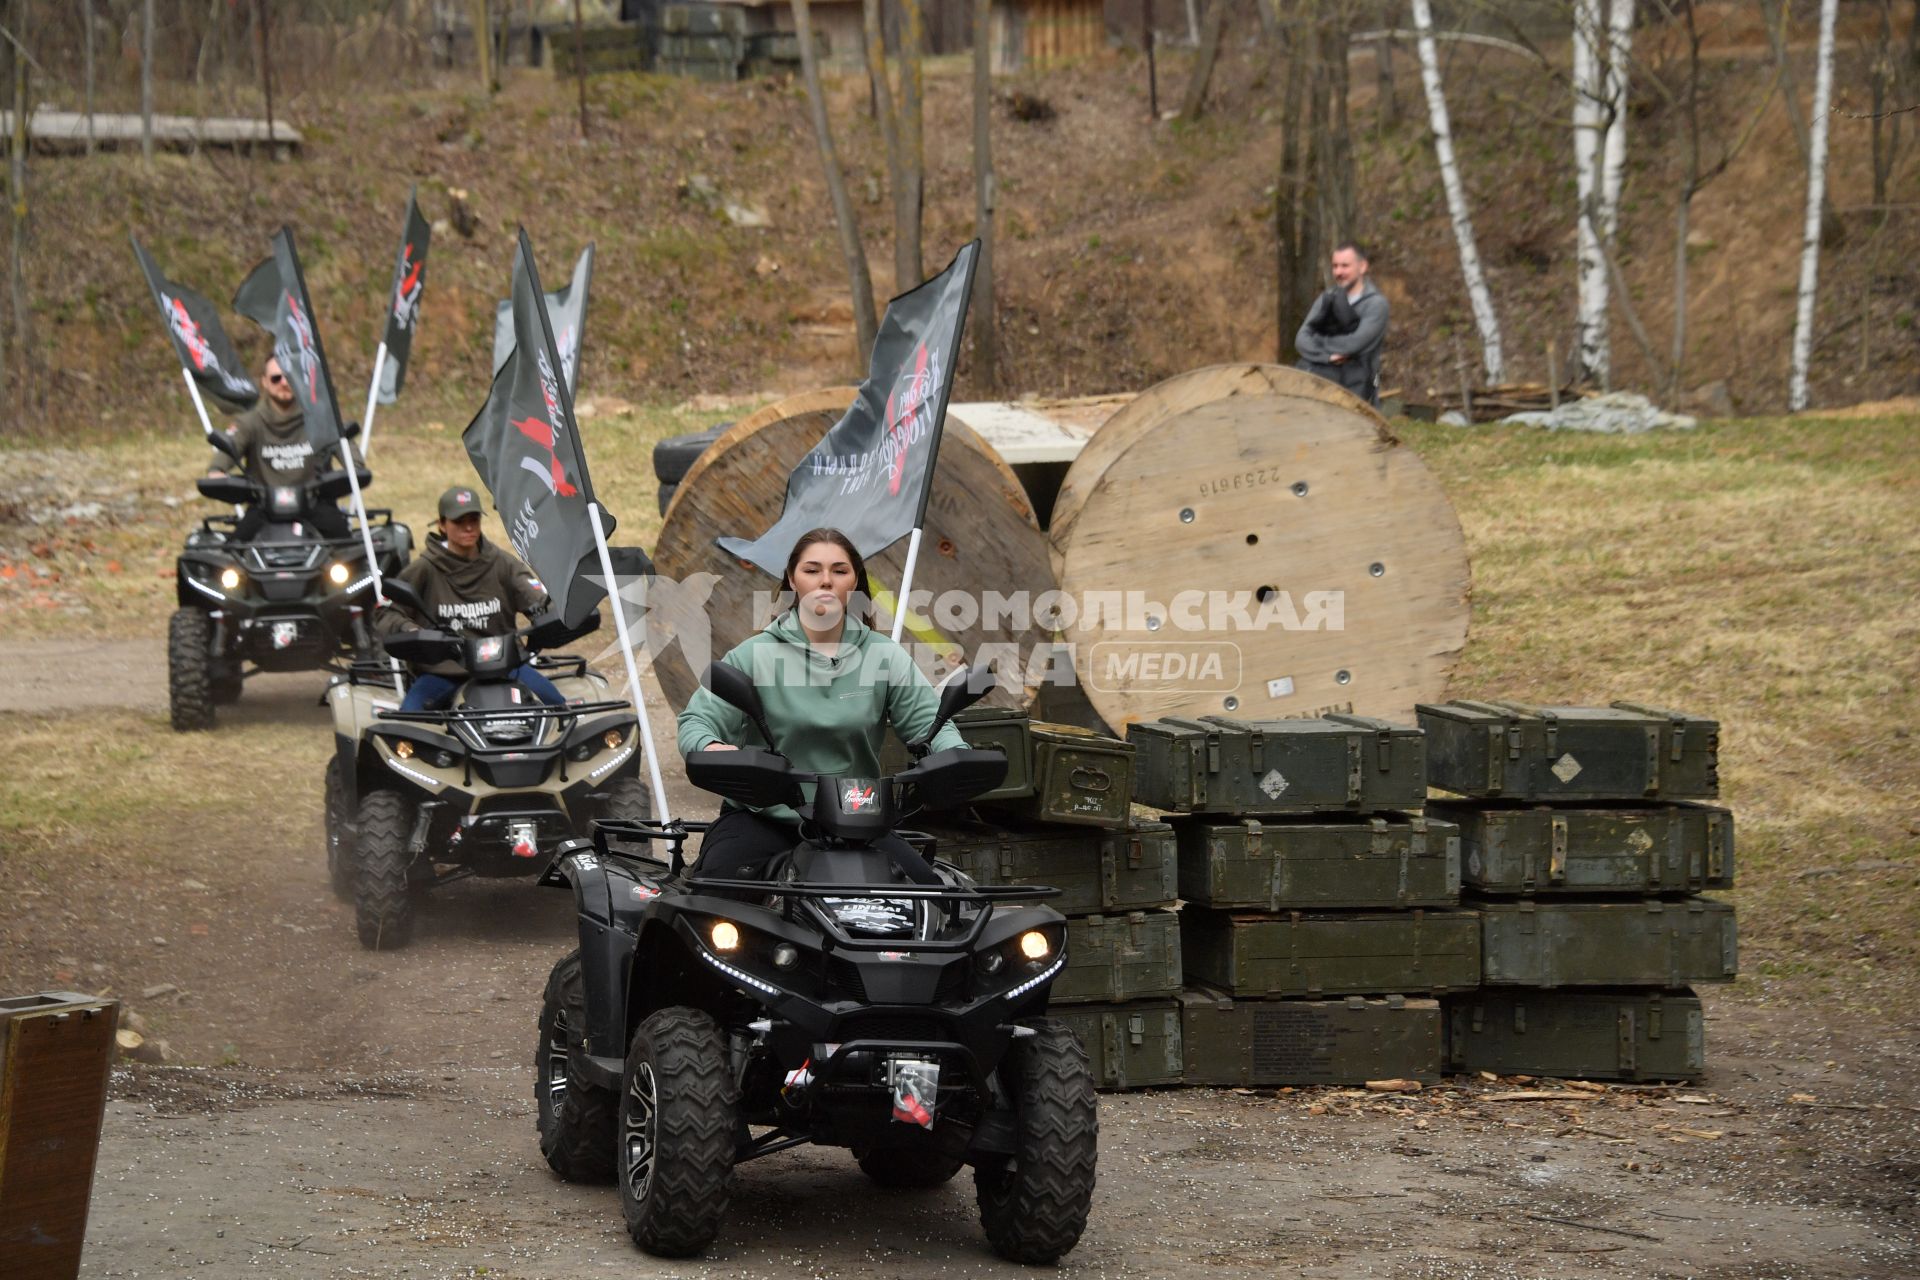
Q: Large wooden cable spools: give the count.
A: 2